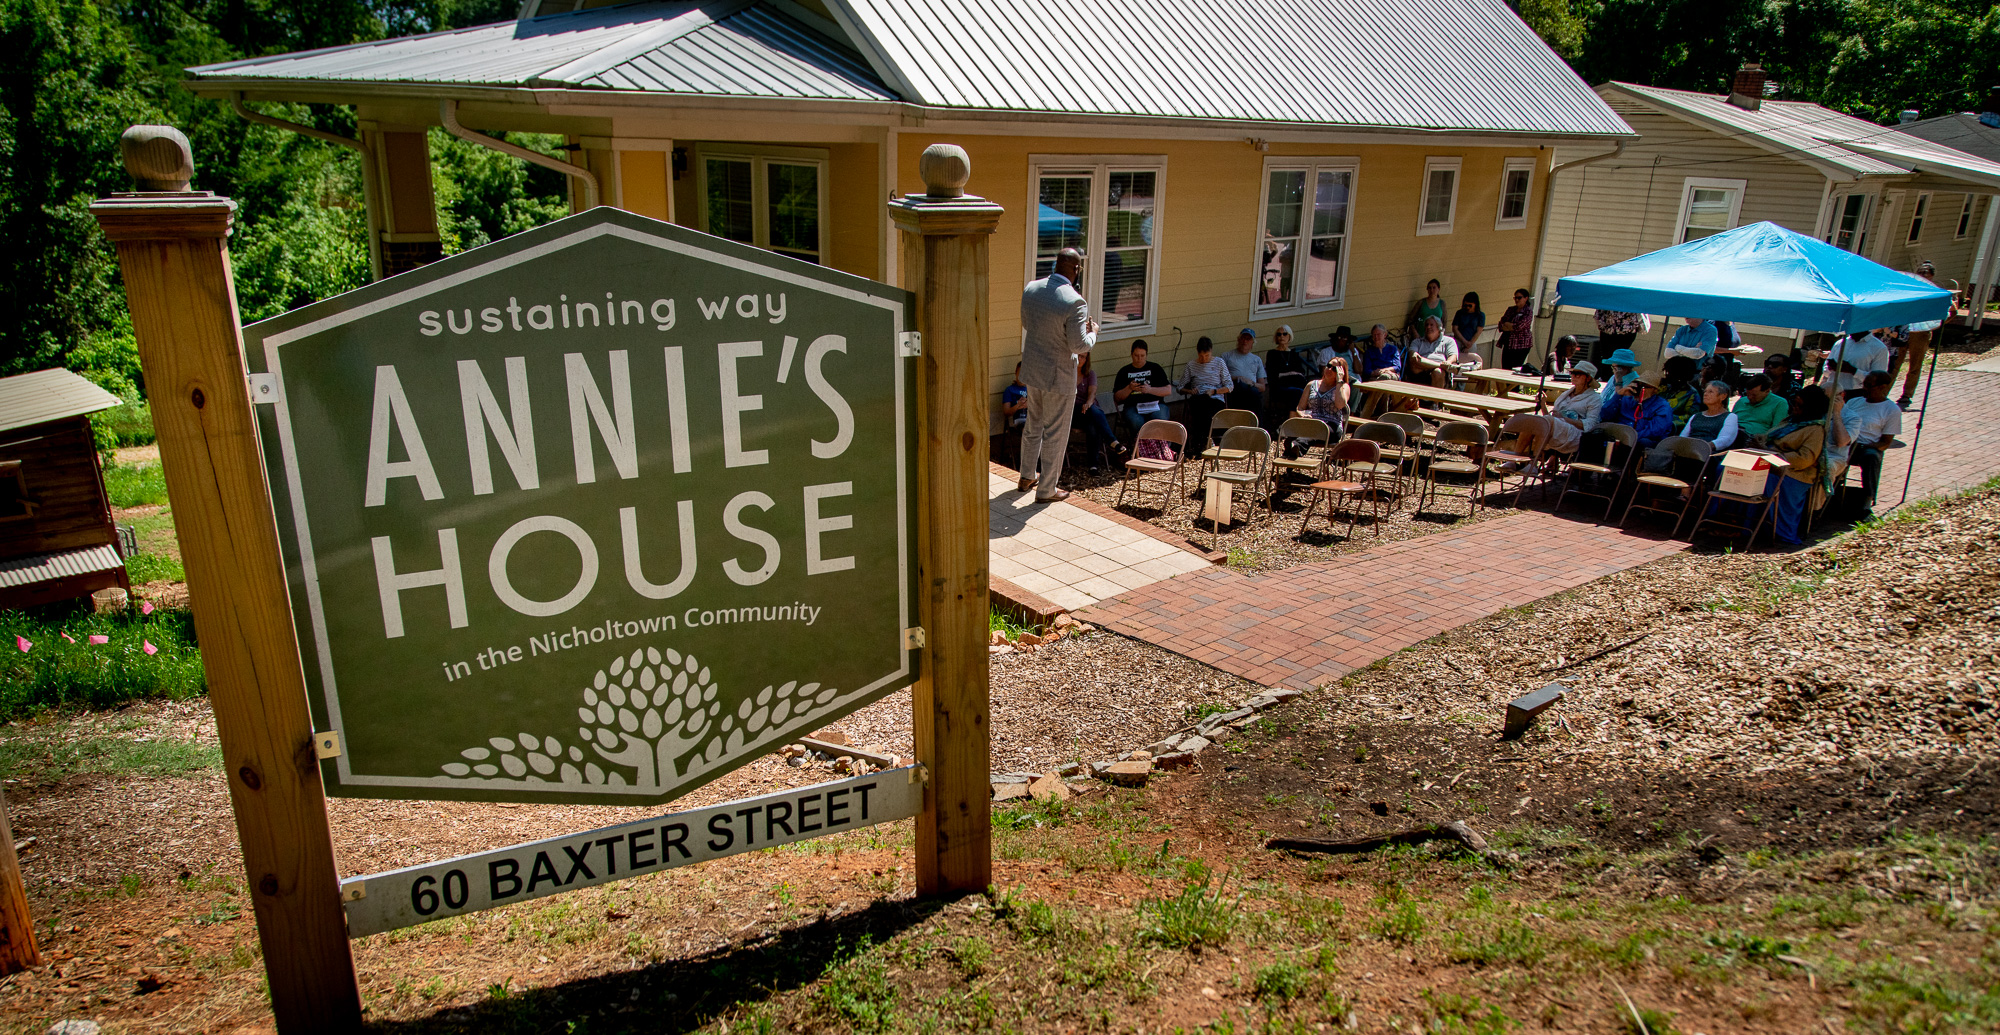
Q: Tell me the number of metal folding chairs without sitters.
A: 12